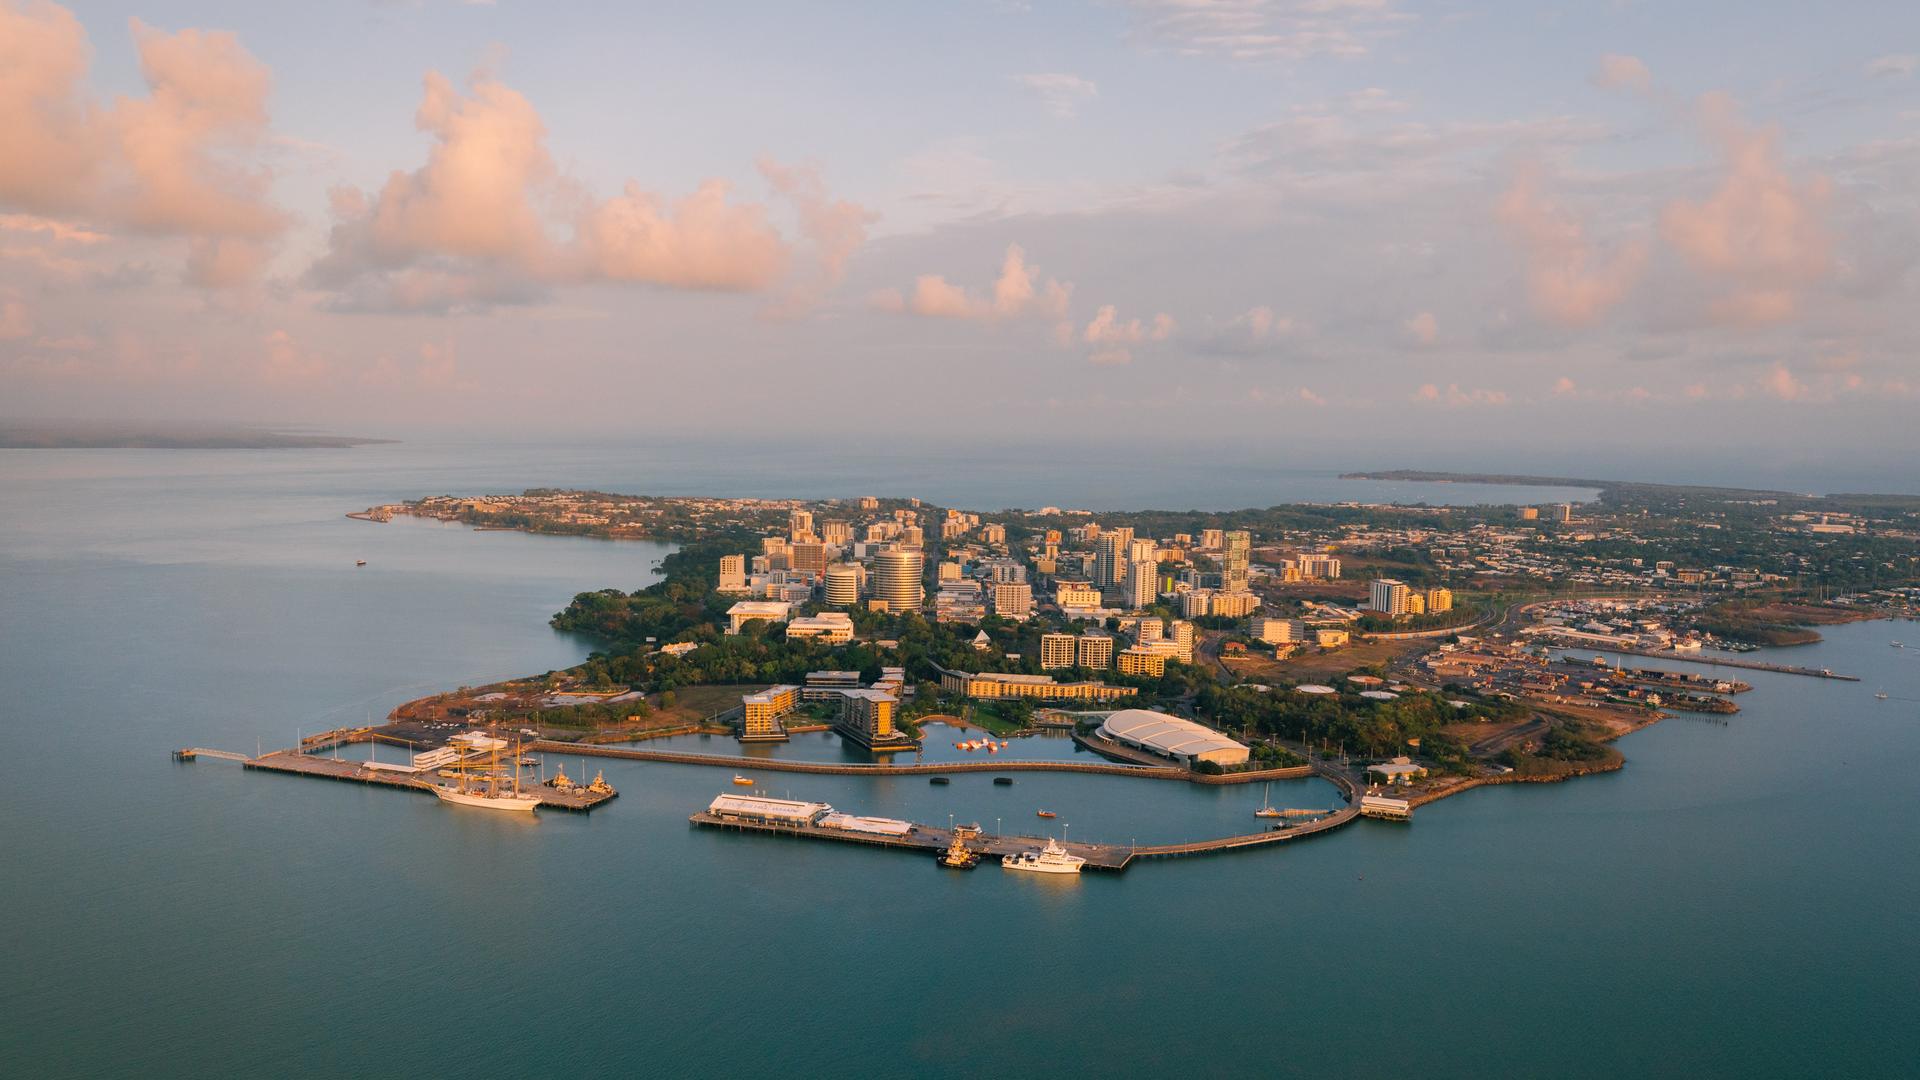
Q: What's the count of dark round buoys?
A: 2